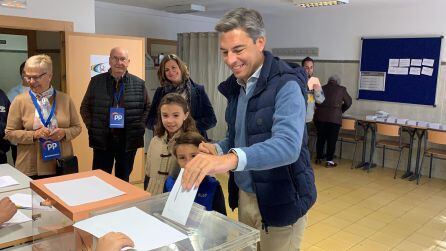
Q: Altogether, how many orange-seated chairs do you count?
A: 3